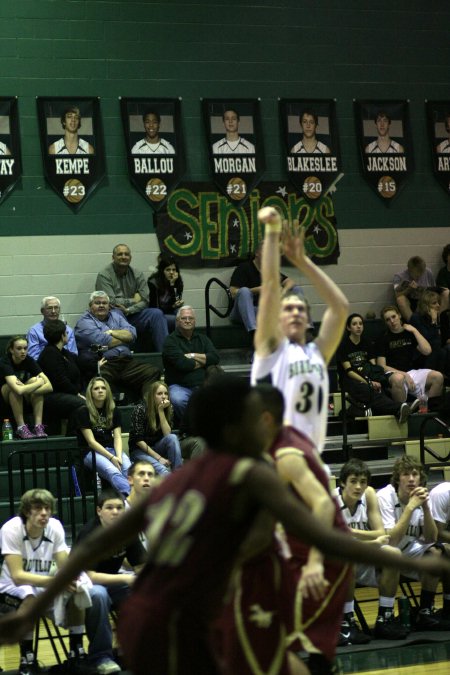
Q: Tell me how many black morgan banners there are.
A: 1